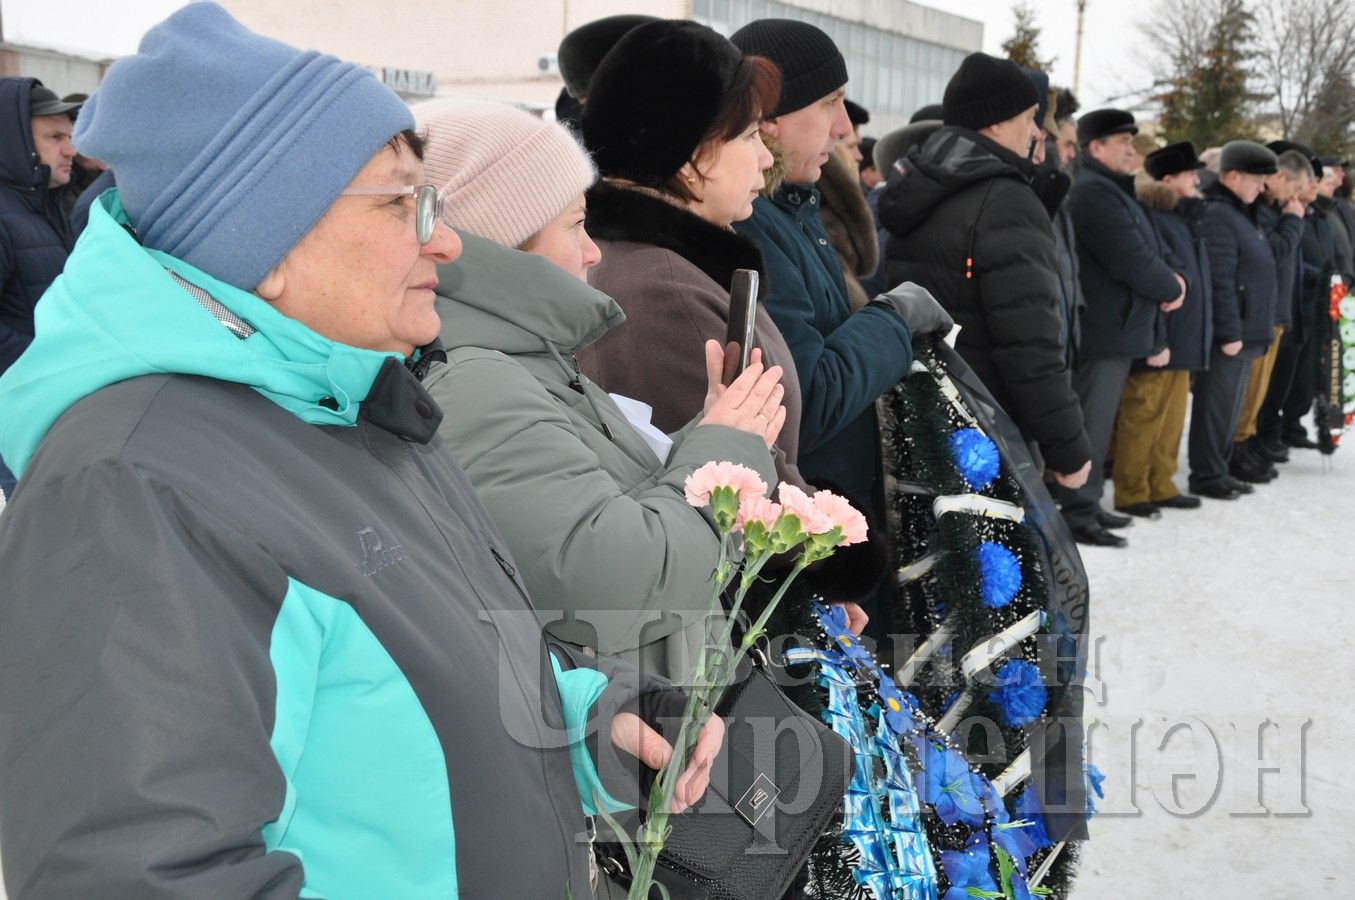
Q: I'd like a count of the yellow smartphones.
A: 0